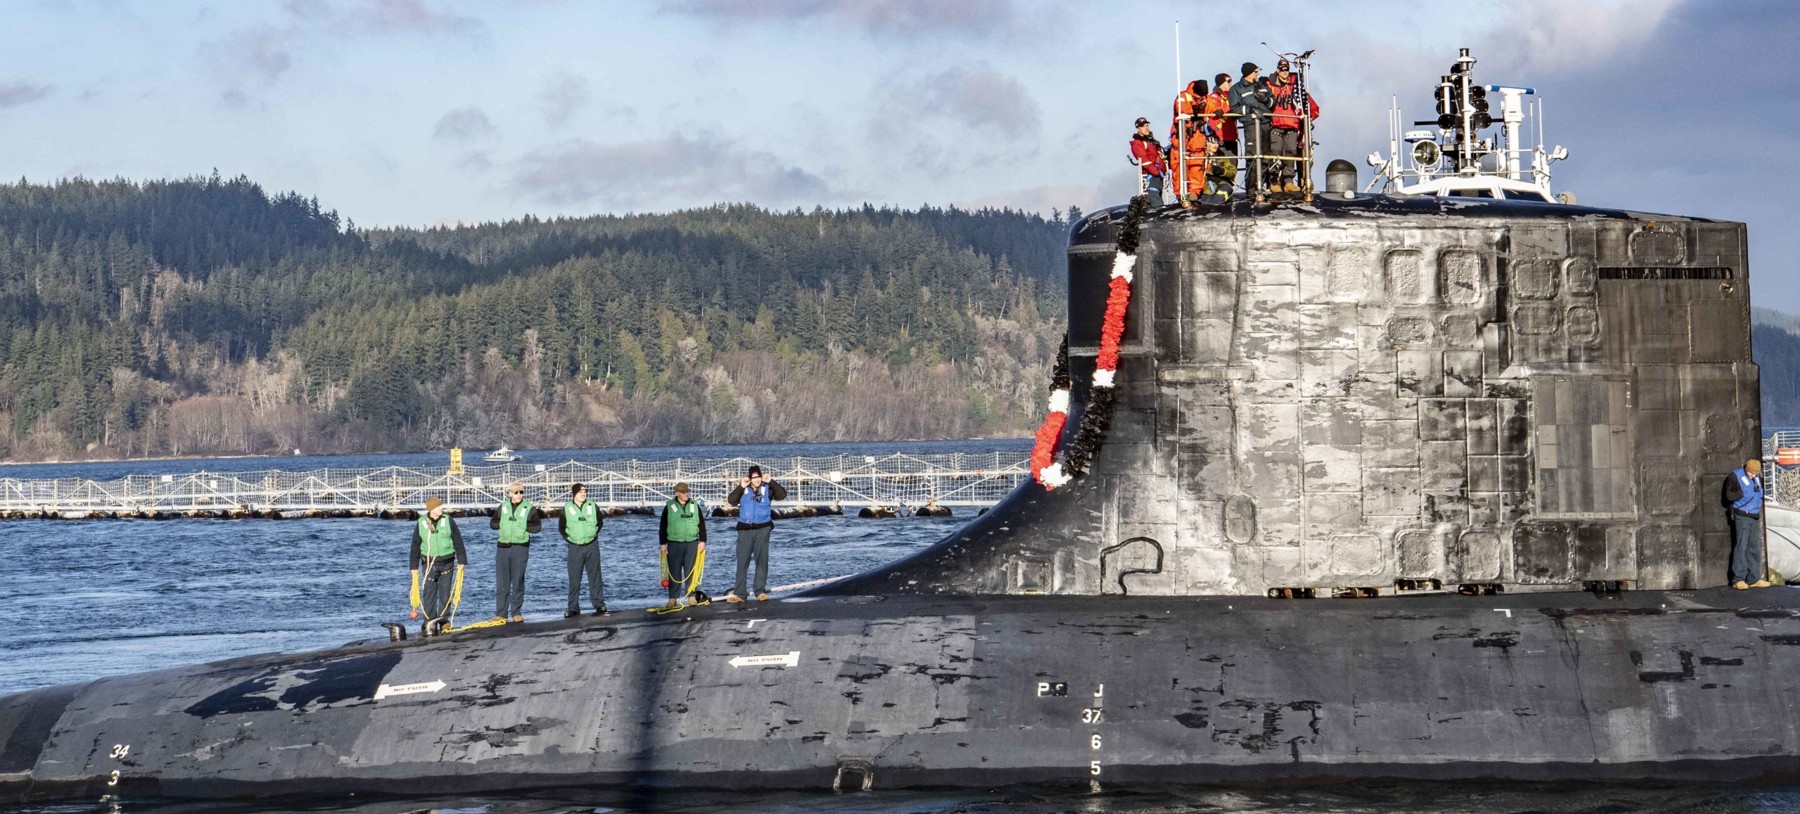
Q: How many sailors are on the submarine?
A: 12